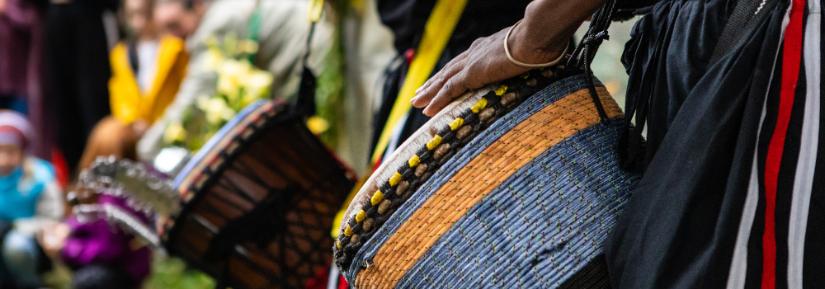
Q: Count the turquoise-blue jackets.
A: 1